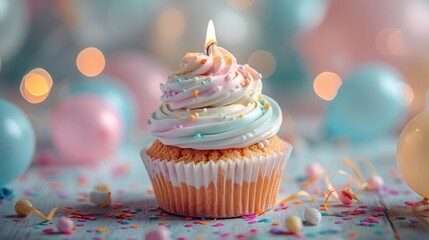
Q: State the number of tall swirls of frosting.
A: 1